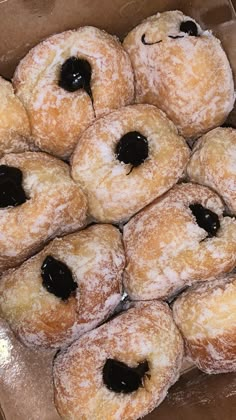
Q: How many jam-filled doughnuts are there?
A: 7